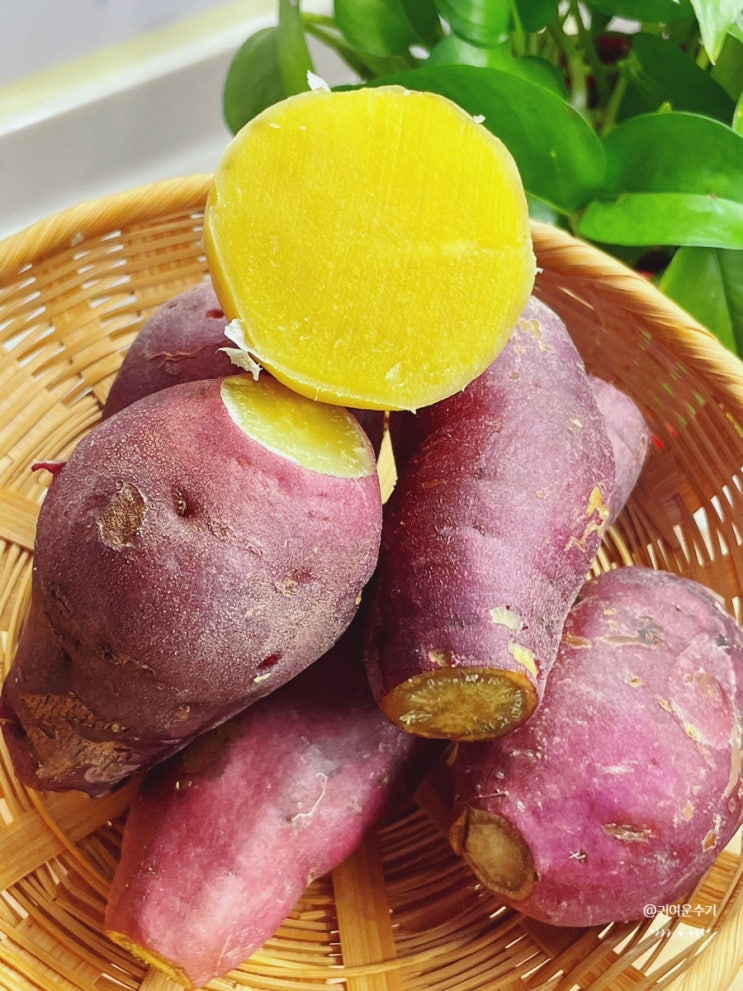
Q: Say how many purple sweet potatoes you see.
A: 6